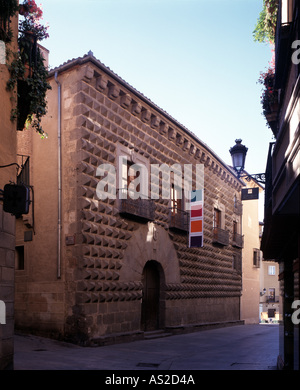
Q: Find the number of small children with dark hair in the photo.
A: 0